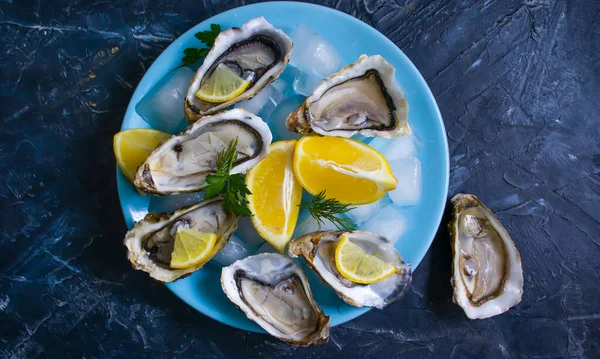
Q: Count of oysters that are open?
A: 7